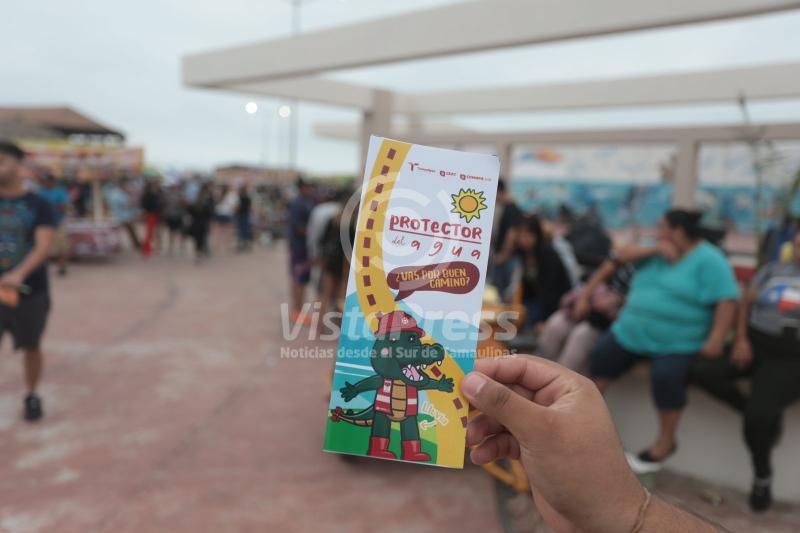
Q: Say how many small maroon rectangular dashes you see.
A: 13